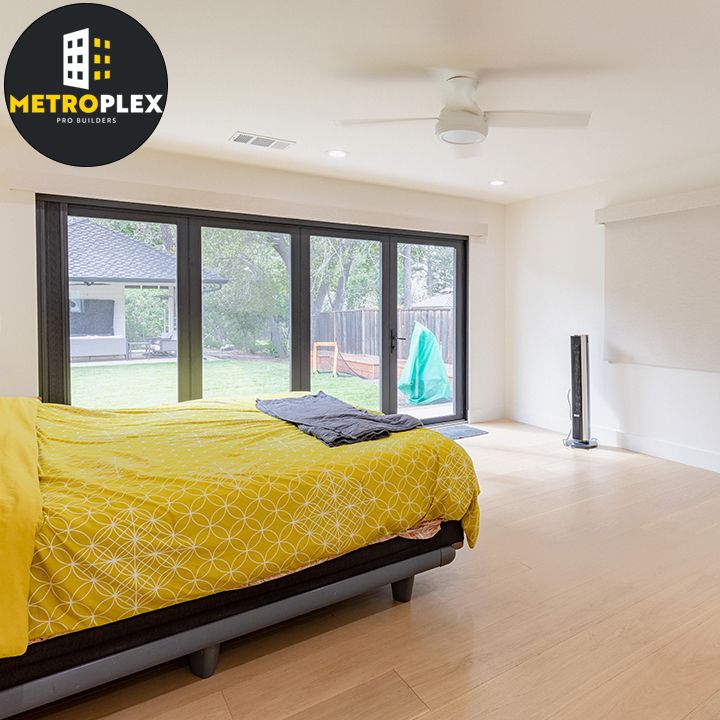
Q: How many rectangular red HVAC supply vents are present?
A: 0